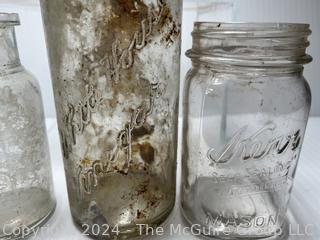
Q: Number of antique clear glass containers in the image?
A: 3